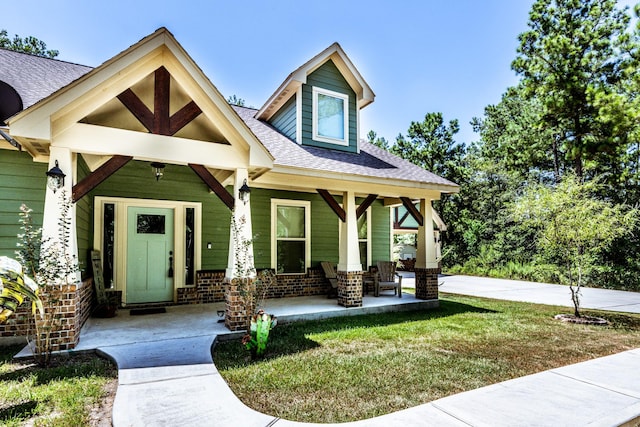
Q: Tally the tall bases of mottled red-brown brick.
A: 4